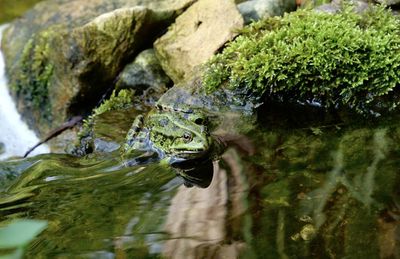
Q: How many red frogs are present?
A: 0